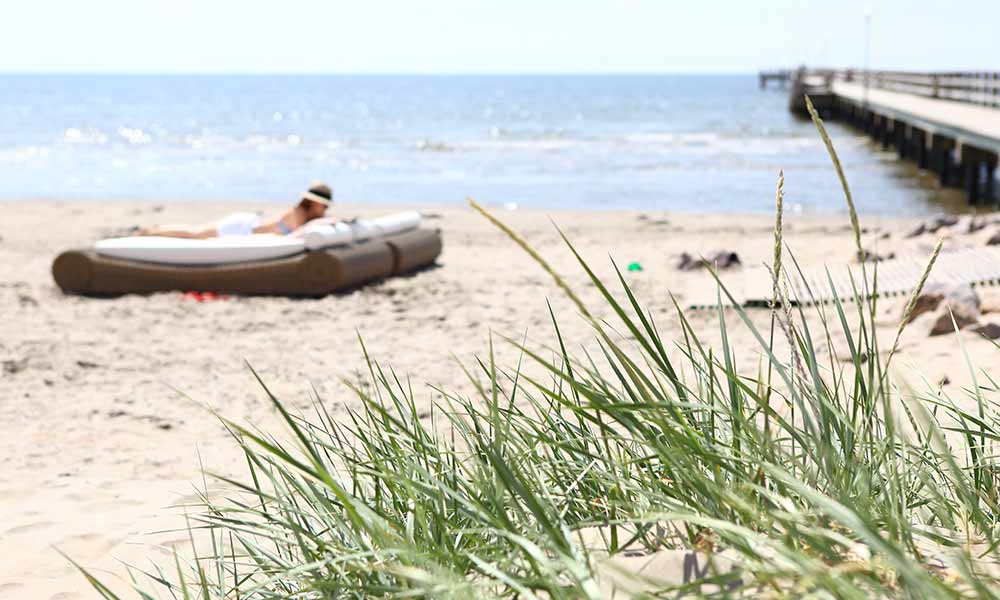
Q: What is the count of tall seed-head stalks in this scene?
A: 4